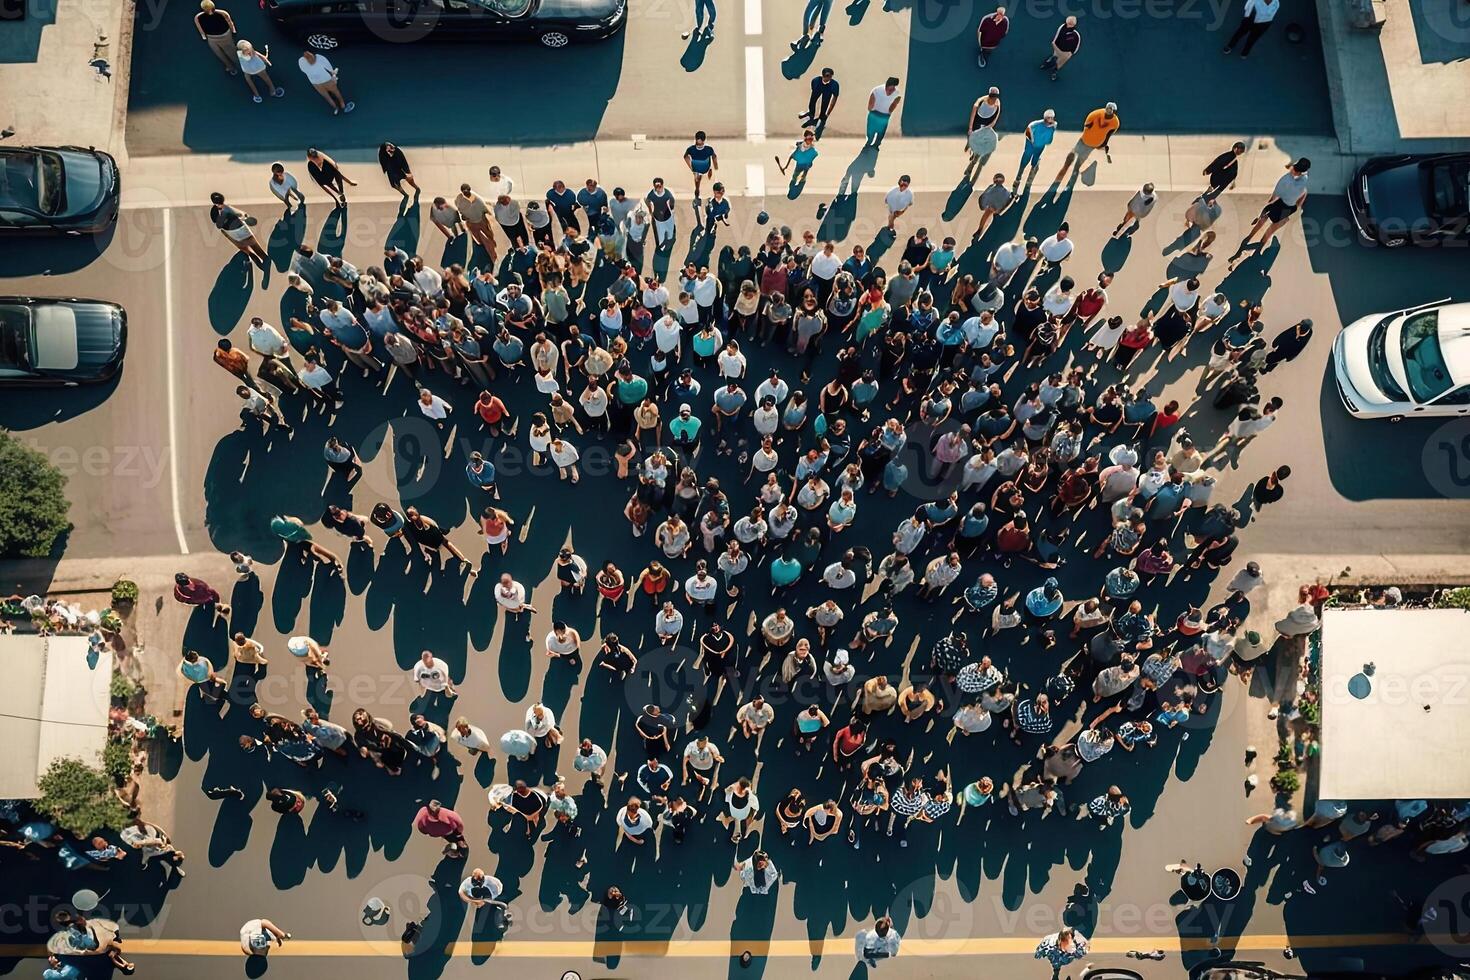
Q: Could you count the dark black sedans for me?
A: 4